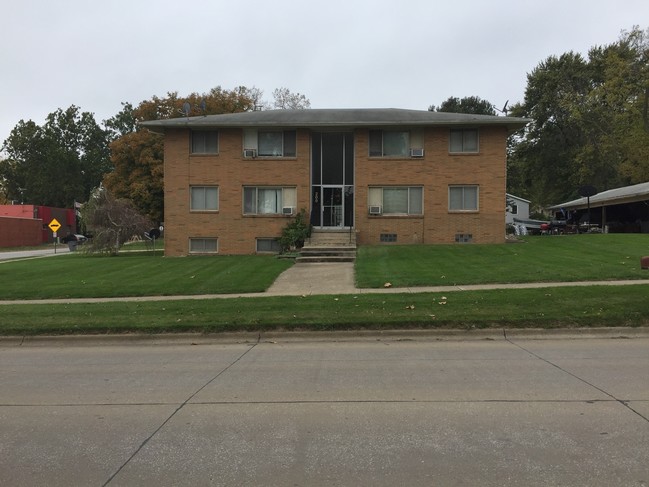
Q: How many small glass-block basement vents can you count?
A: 2